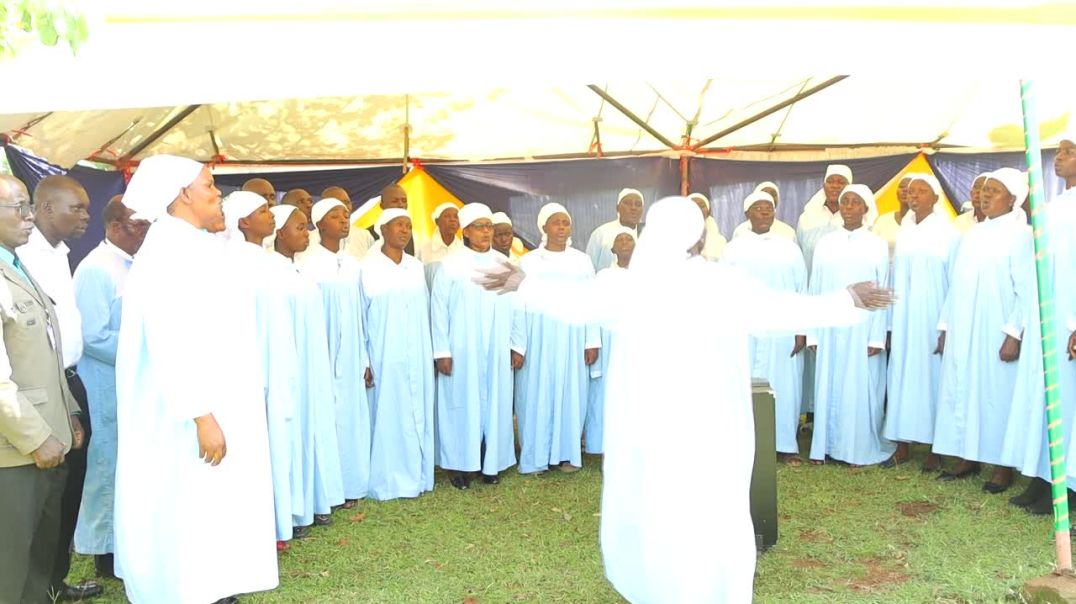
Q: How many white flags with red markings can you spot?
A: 0